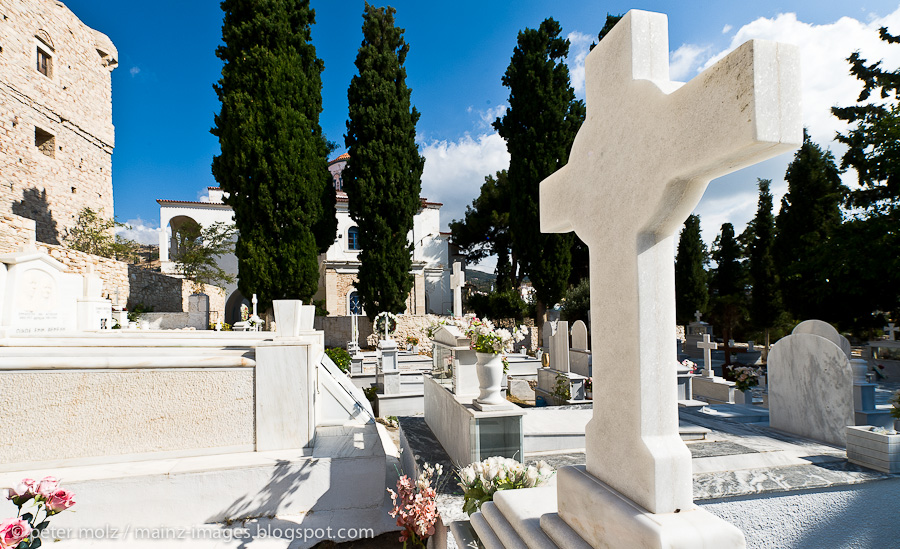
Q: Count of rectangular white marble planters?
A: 1